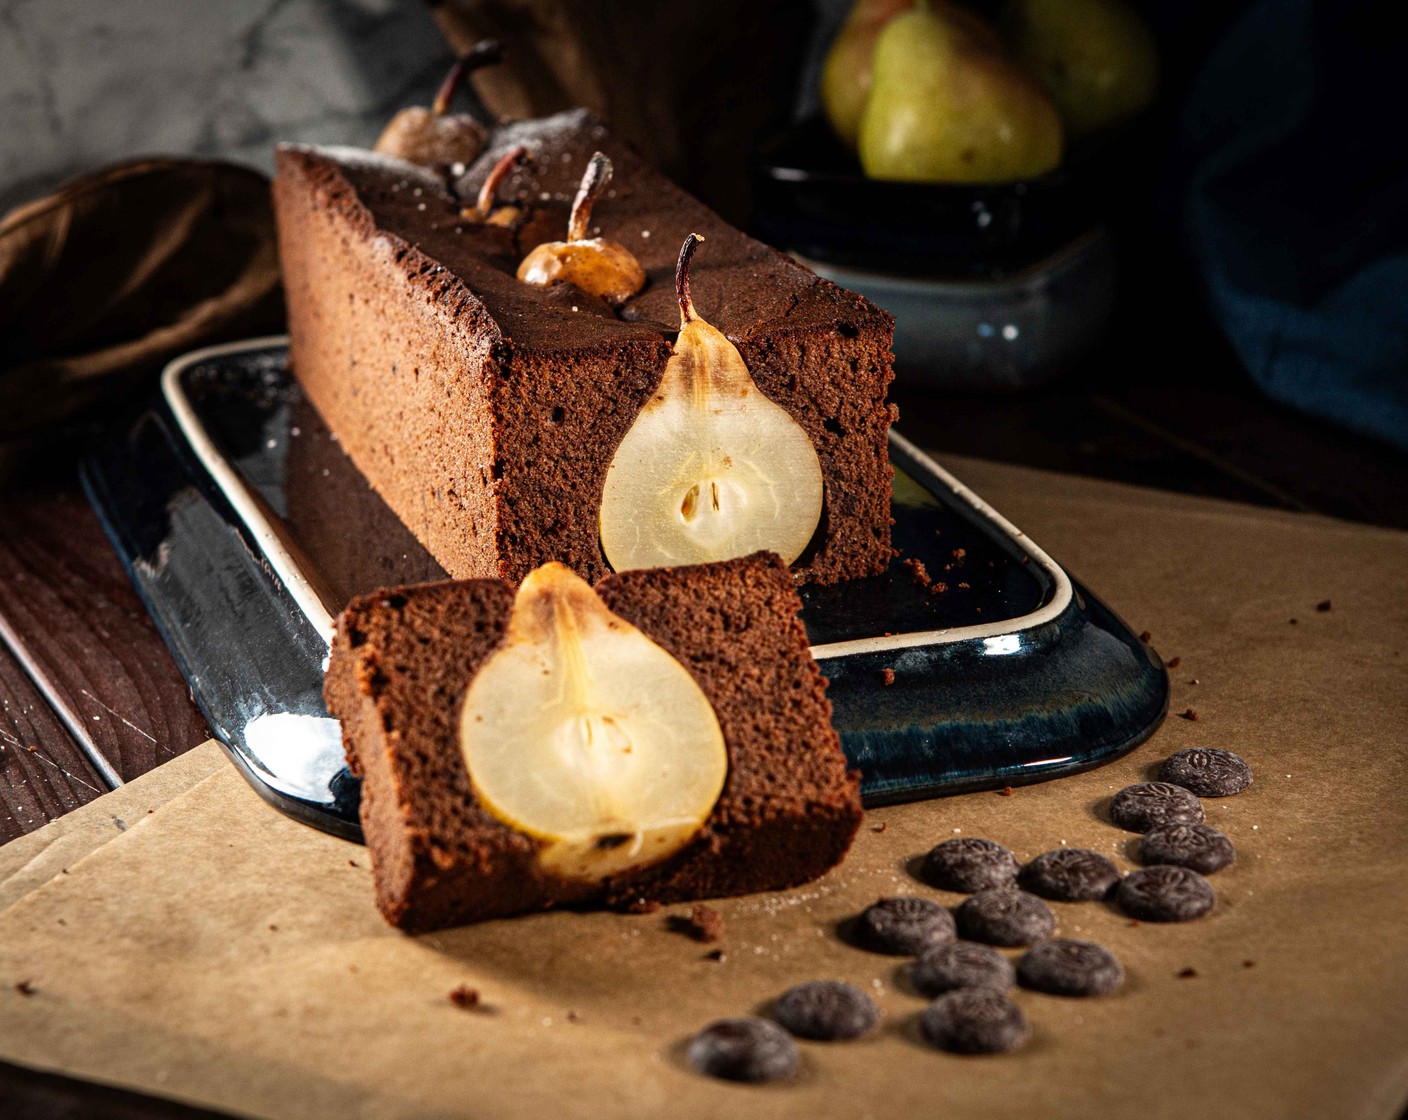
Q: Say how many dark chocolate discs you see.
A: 13